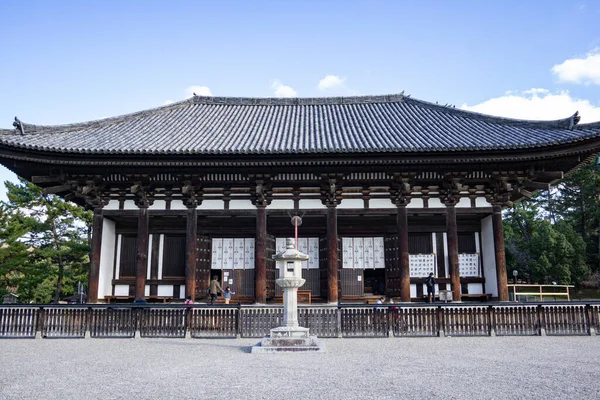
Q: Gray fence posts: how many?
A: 11